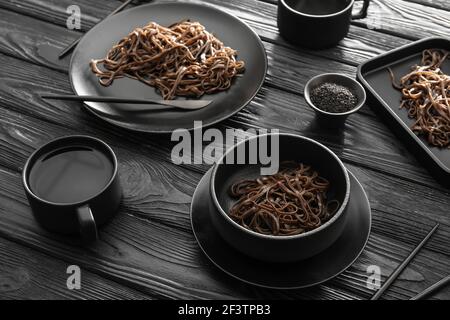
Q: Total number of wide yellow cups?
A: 0